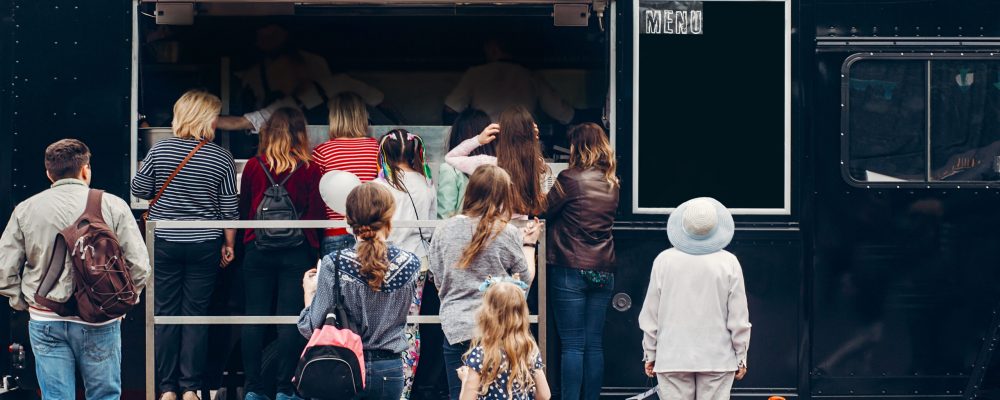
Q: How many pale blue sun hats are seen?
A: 1